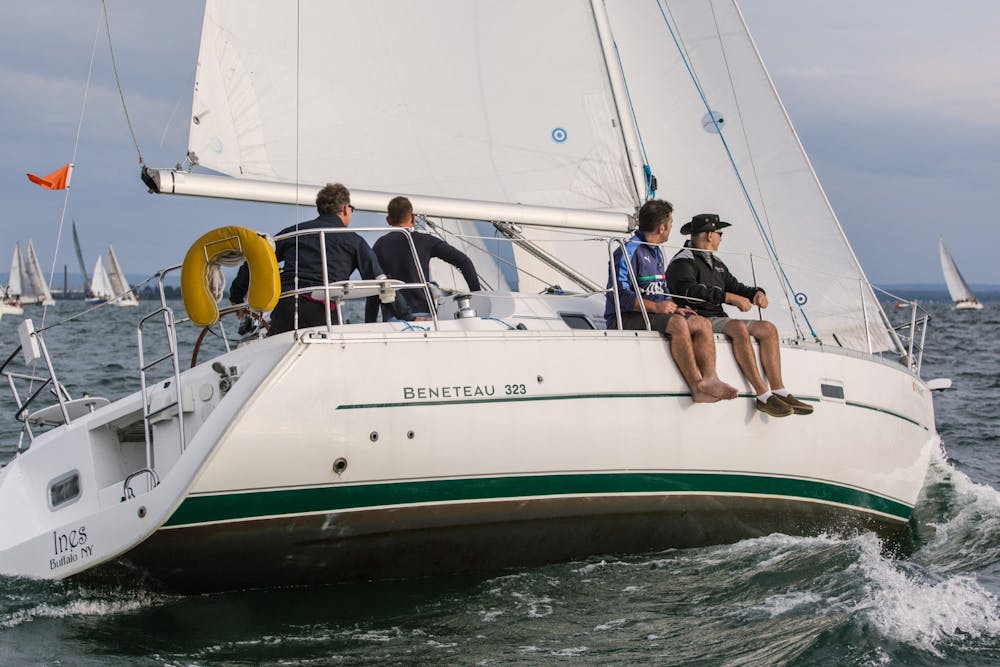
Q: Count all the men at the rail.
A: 2